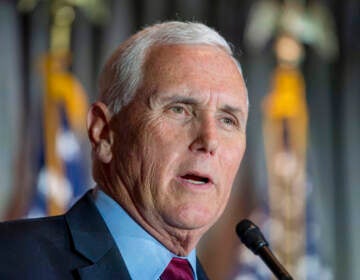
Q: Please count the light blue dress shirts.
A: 1